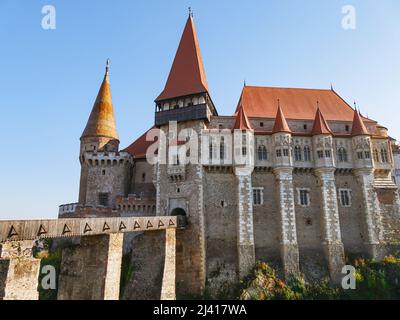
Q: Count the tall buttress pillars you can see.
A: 4